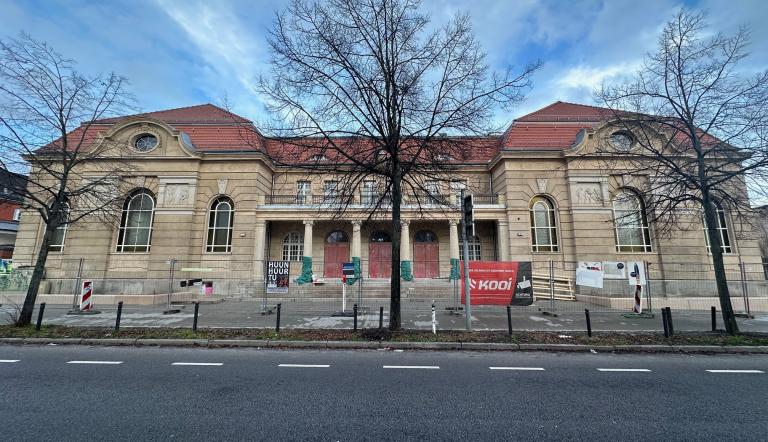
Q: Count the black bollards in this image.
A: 11